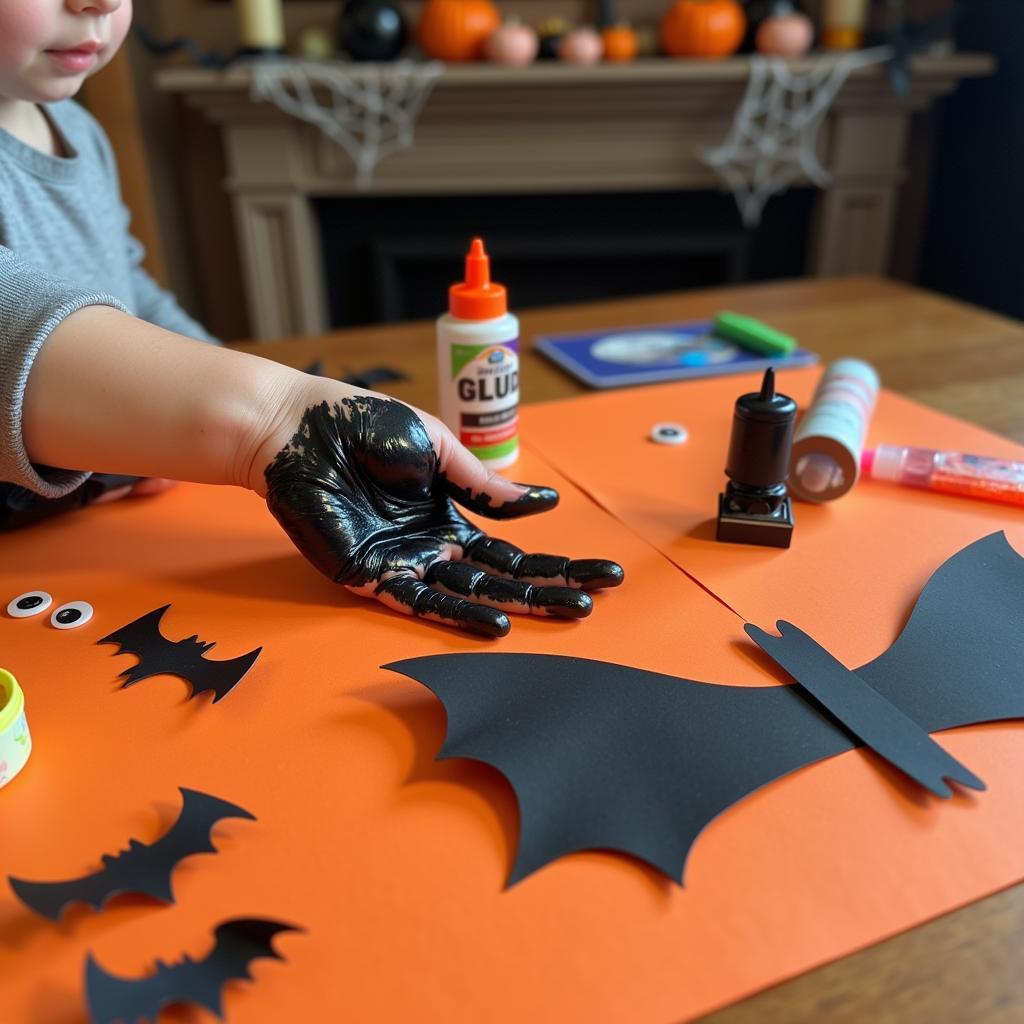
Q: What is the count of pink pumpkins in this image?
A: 3